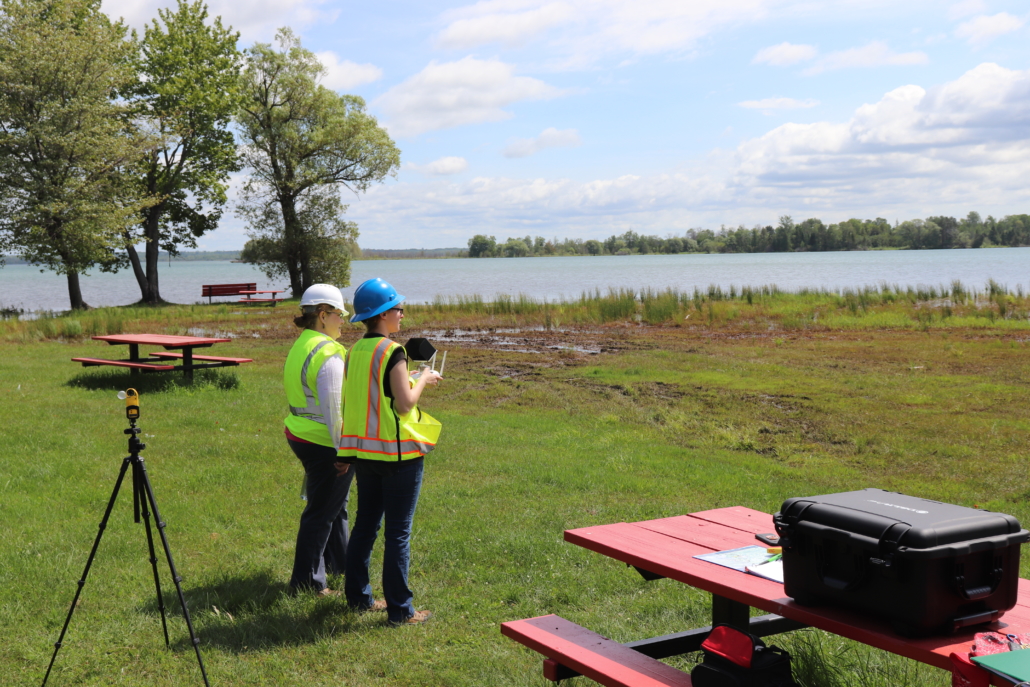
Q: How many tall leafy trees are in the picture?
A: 3